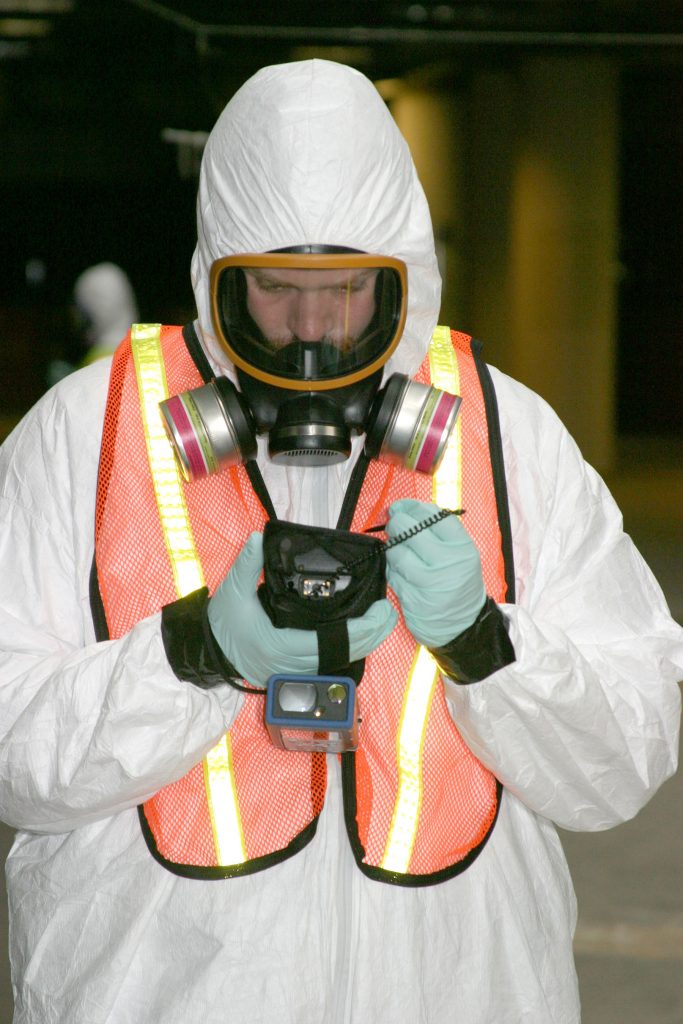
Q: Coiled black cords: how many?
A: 1